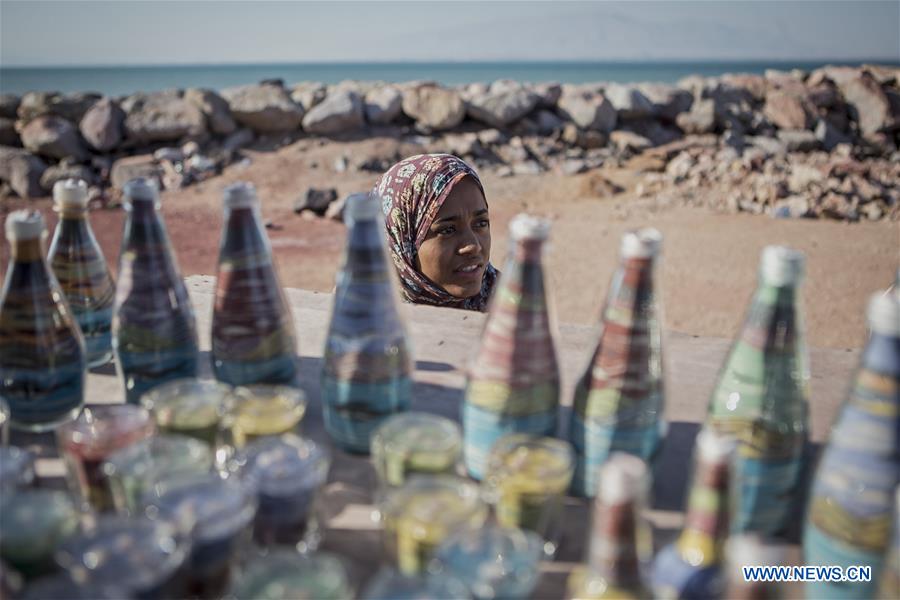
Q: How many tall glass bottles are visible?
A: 12